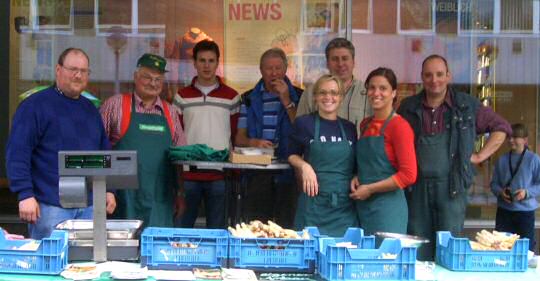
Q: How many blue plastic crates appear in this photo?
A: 6